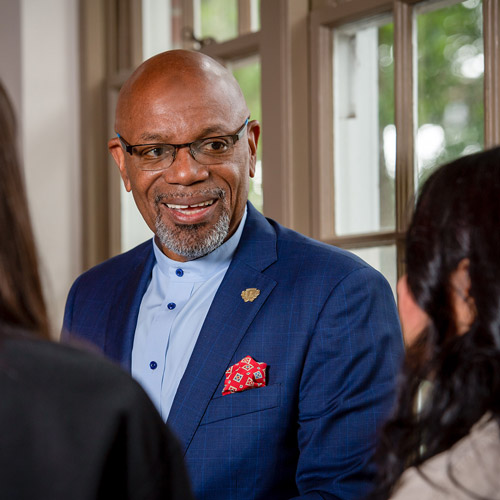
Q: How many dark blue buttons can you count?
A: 3